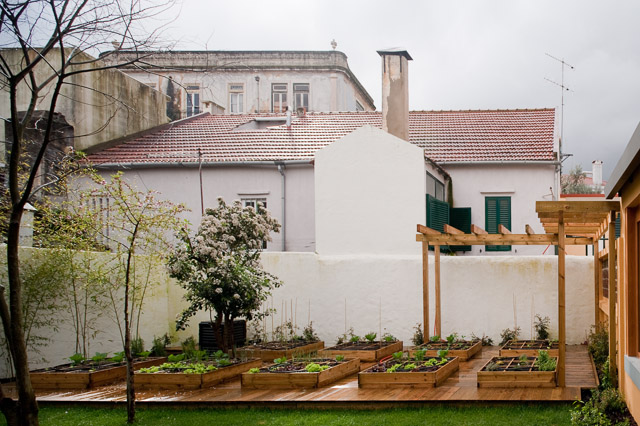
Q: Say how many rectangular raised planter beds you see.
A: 9